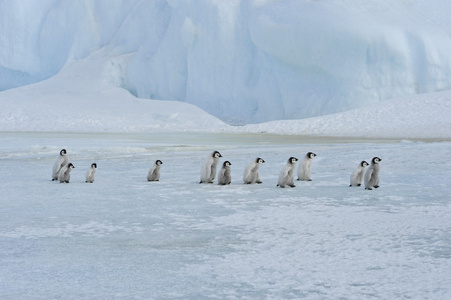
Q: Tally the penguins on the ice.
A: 11